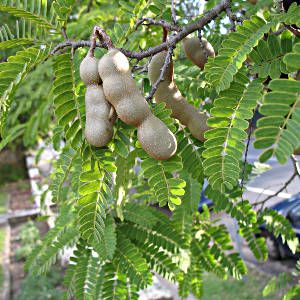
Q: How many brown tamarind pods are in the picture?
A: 4